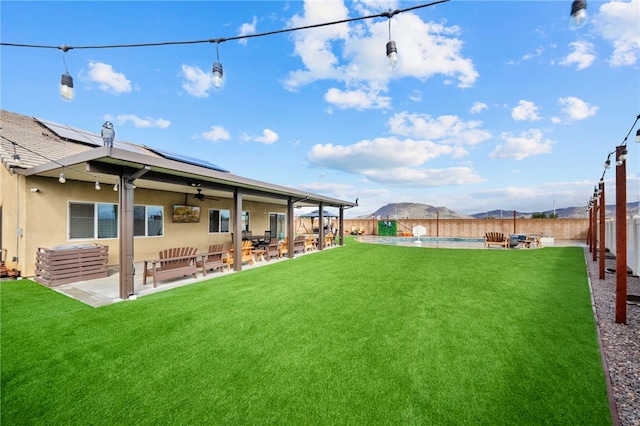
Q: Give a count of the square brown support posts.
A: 5